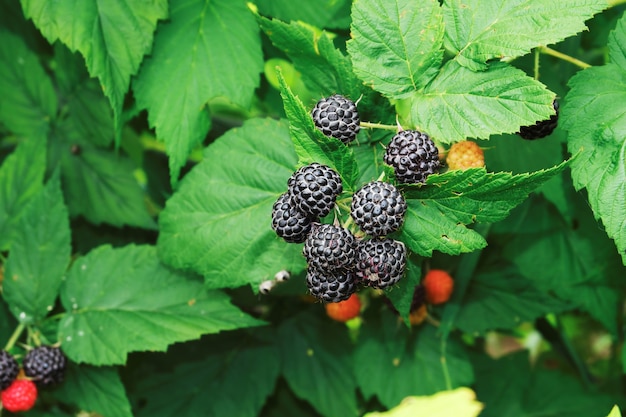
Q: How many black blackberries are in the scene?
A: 11